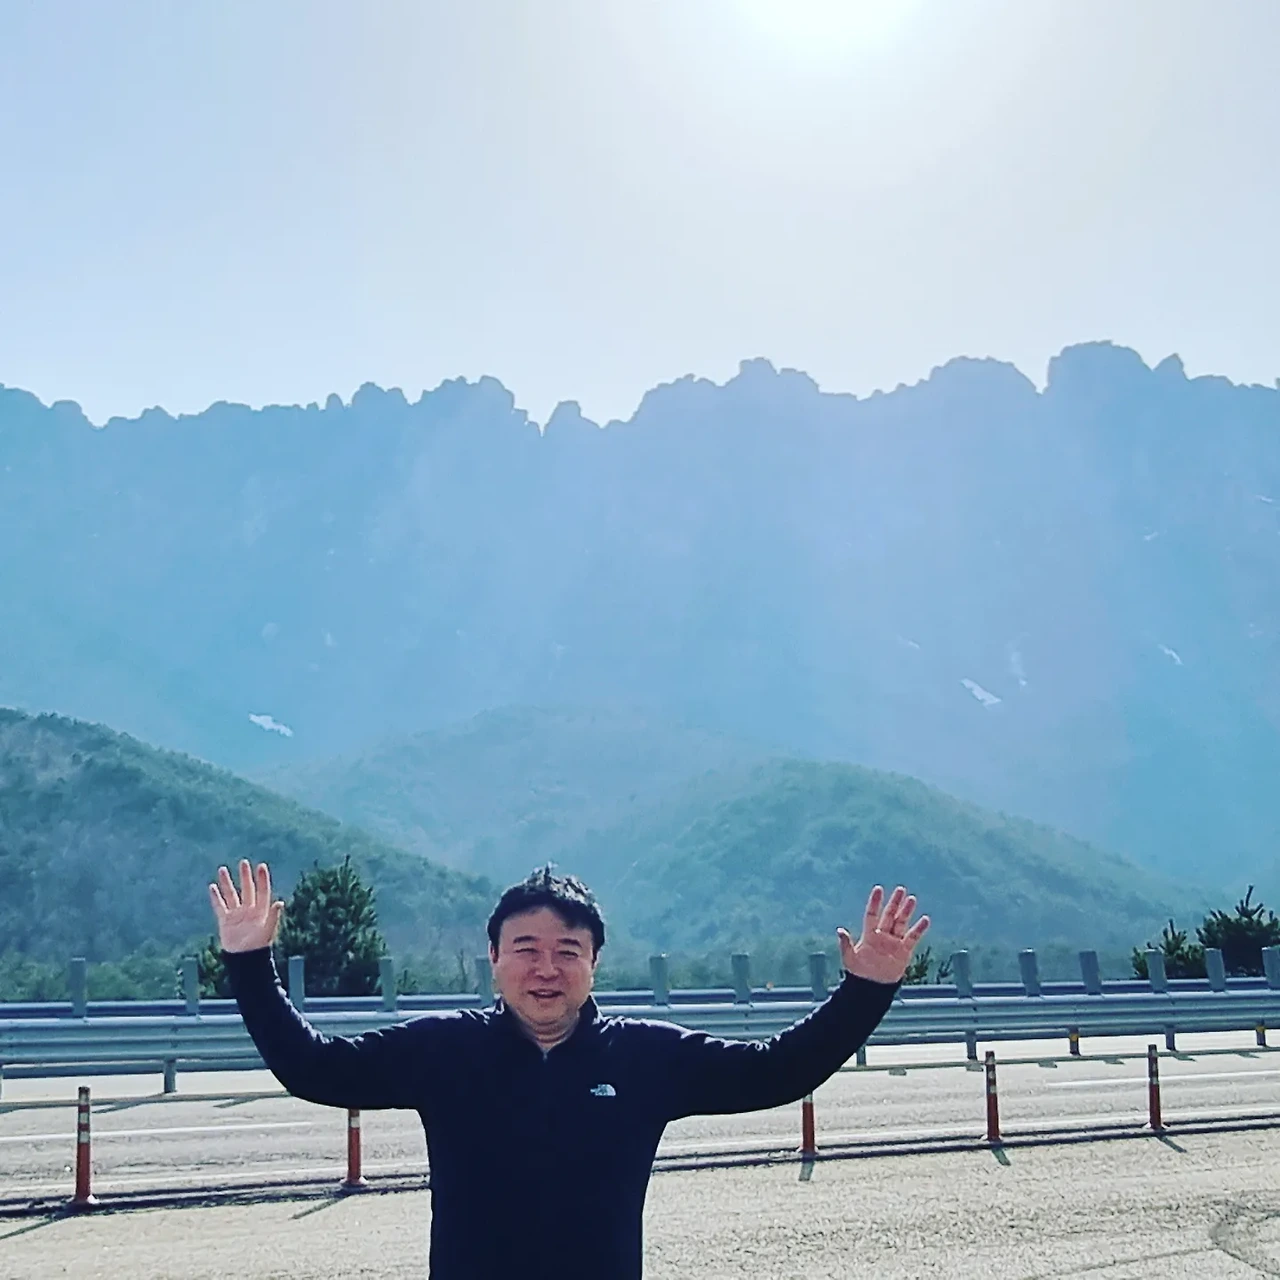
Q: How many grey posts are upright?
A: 14